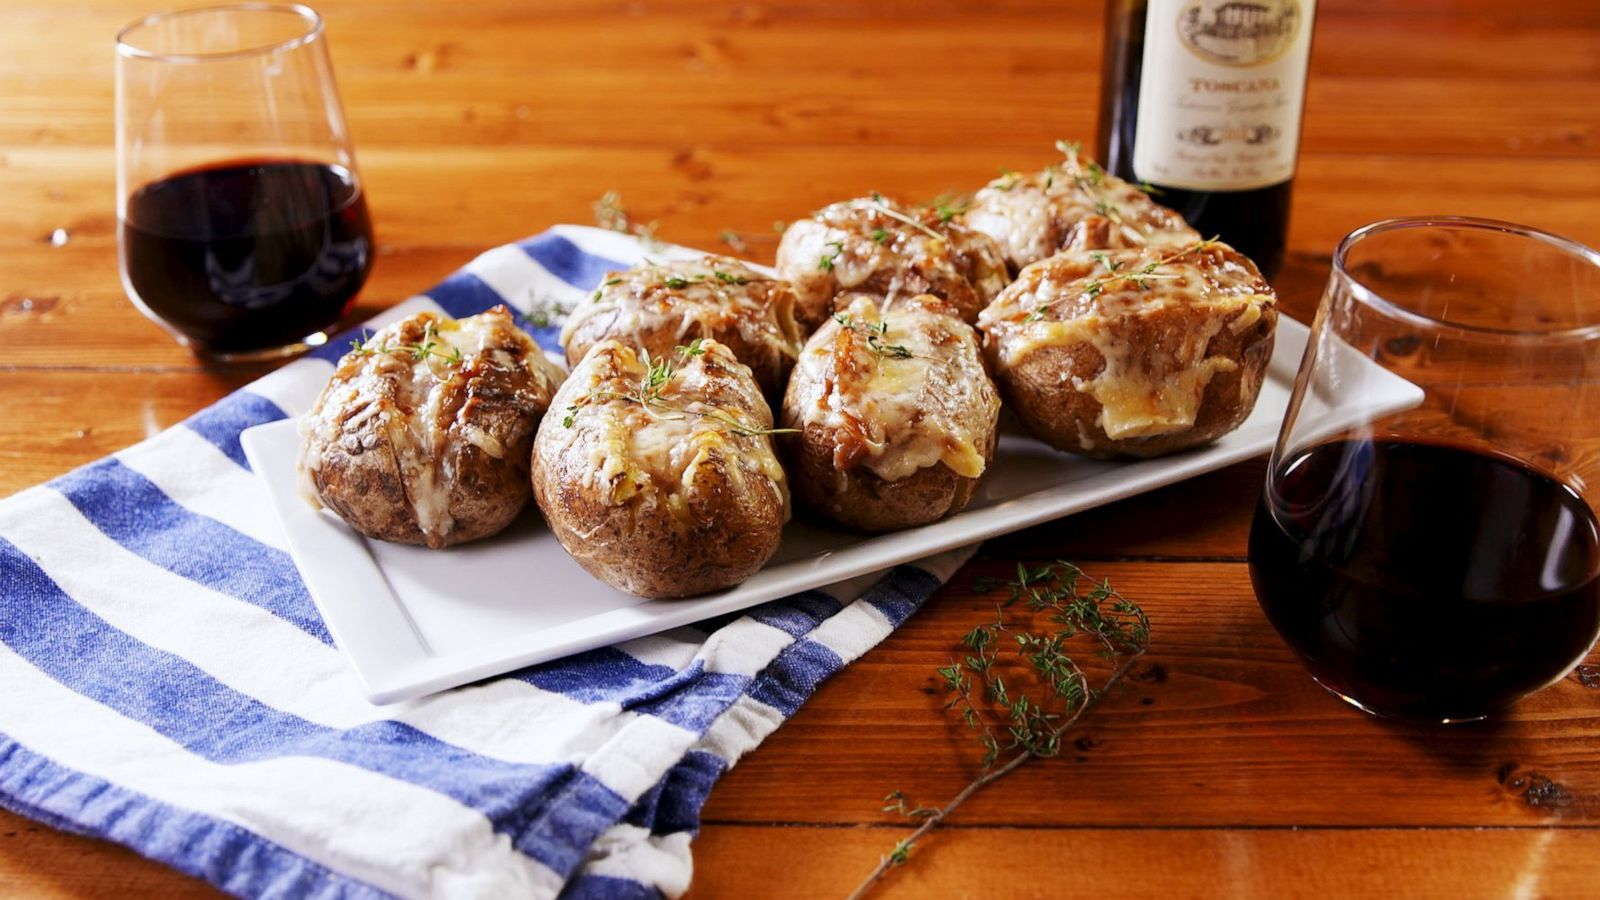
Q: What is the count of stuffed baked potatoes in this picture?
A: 7